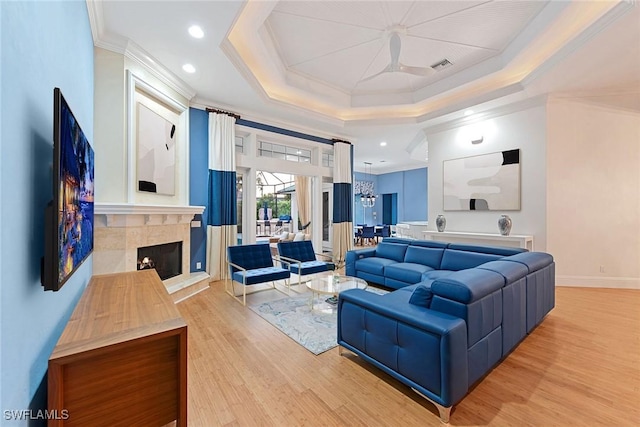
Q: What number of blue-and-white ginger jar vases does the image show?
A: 2